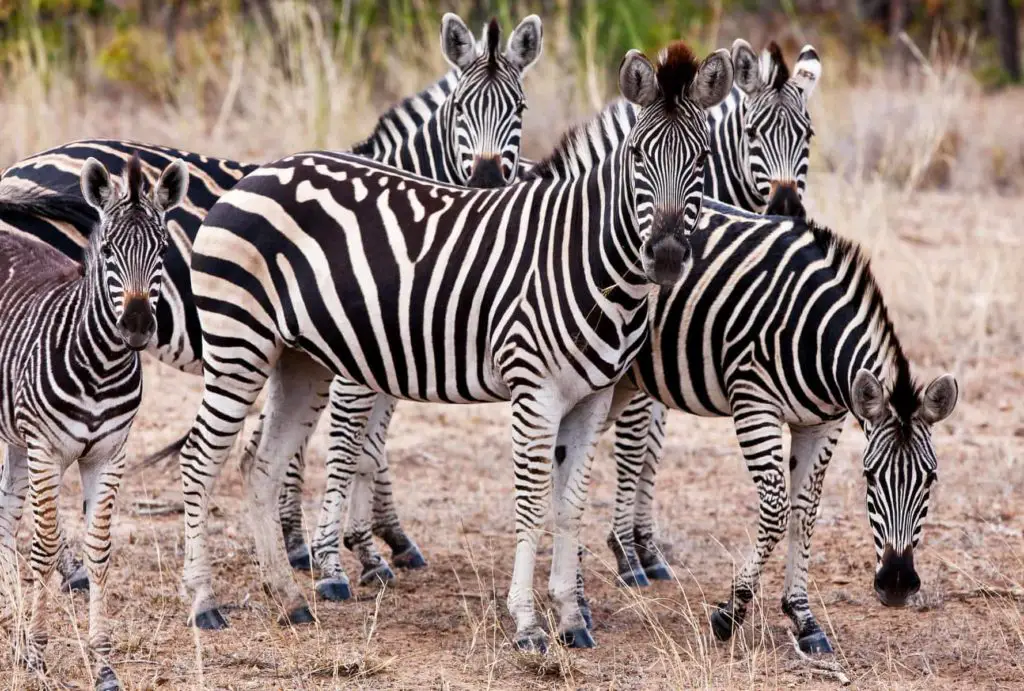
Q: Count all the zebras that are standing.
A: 5